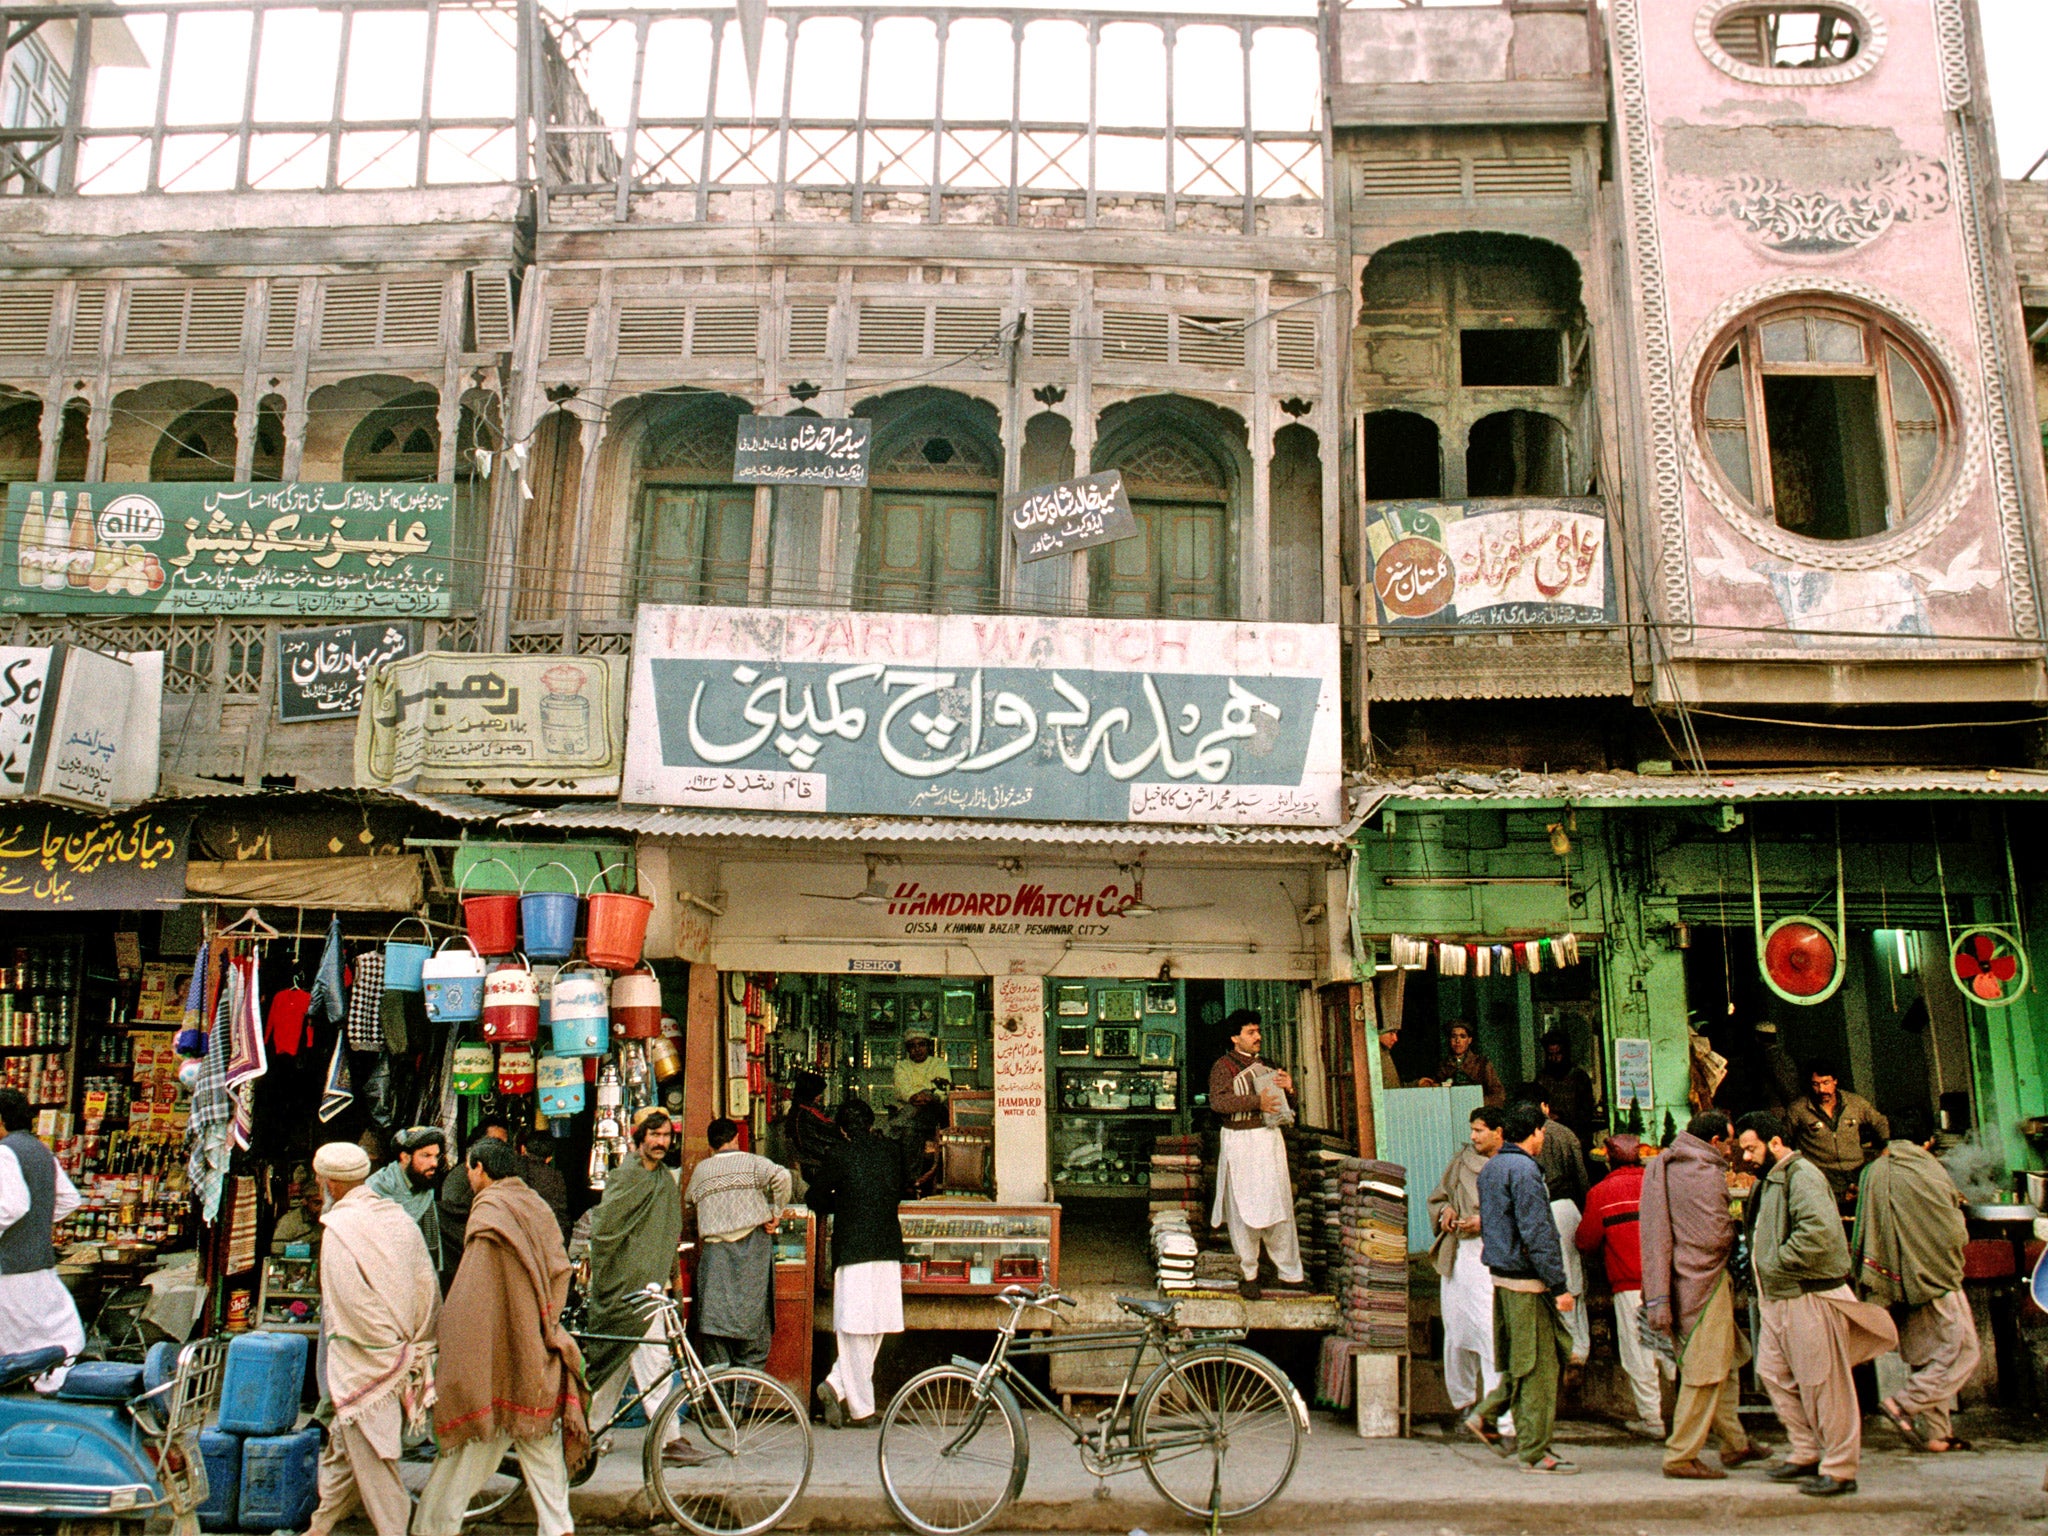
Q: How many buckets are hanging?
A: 4